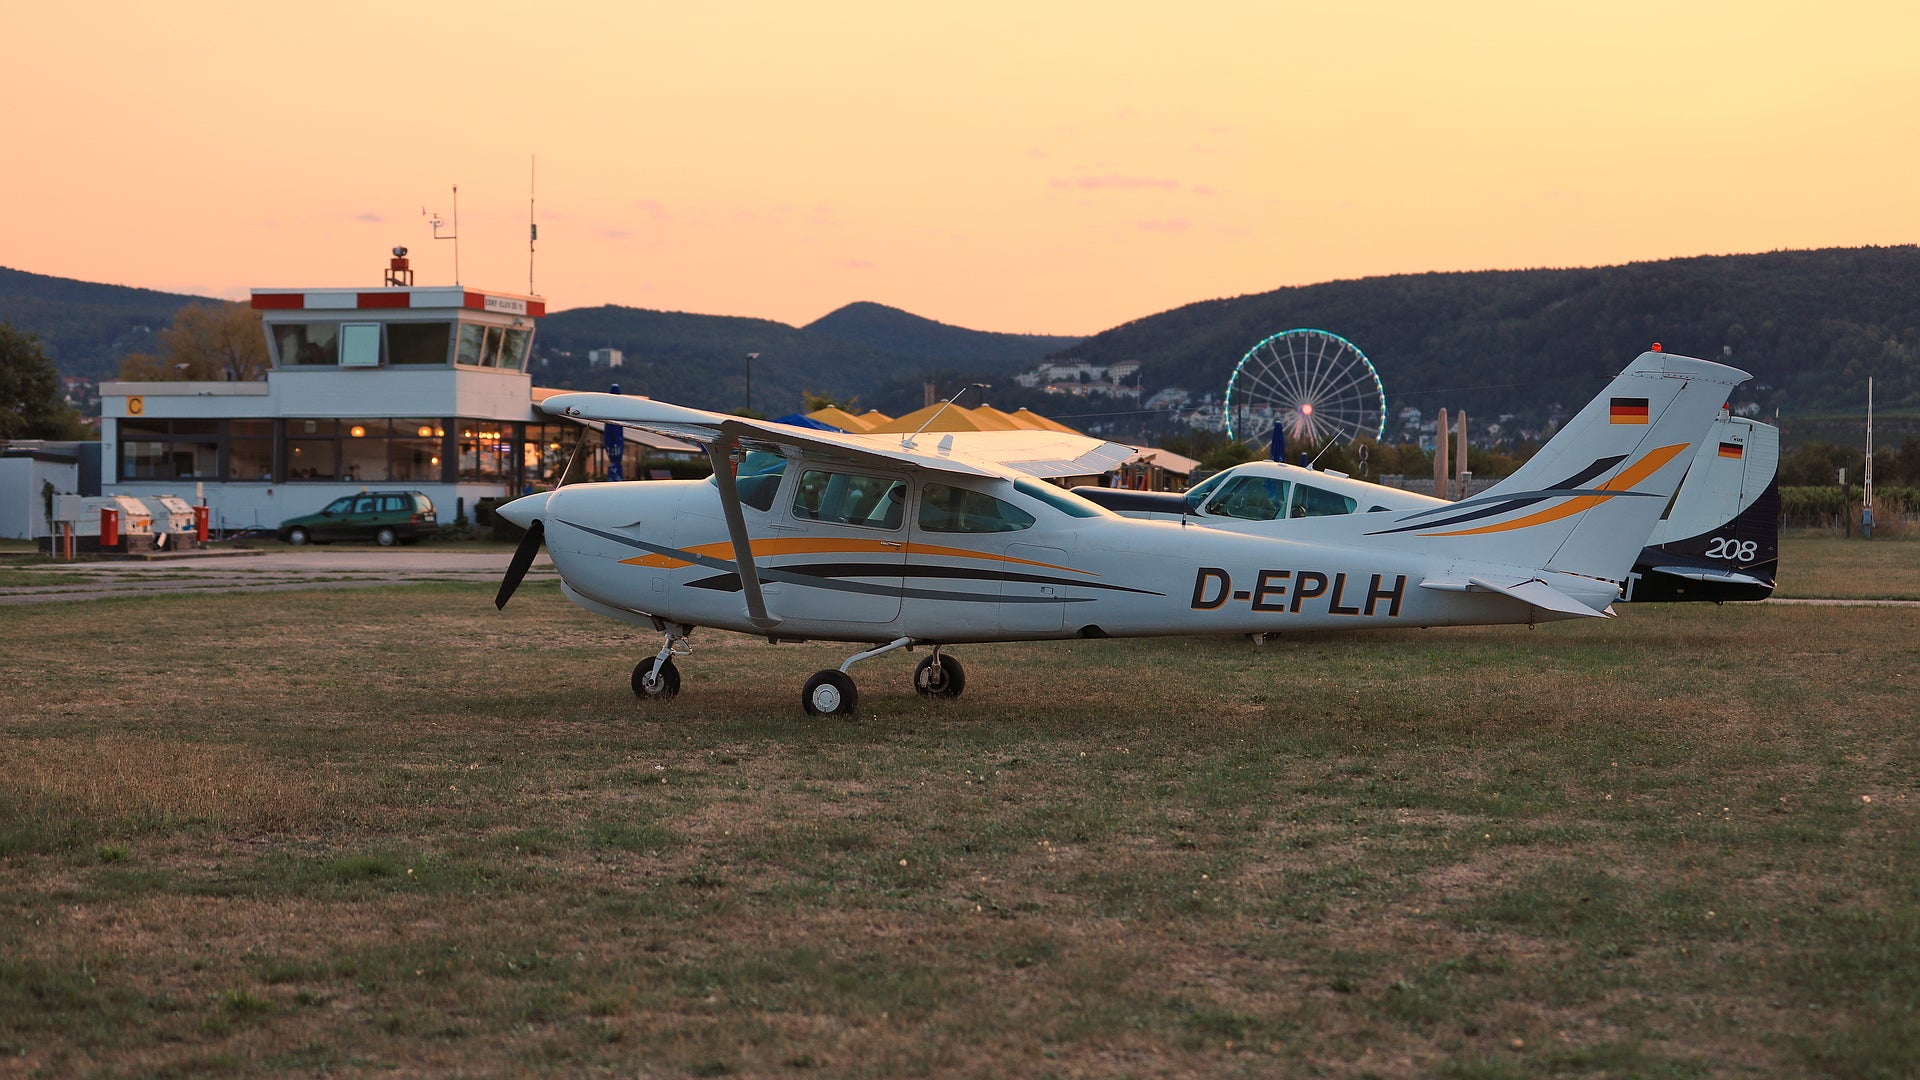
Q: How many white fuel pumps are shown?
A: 2